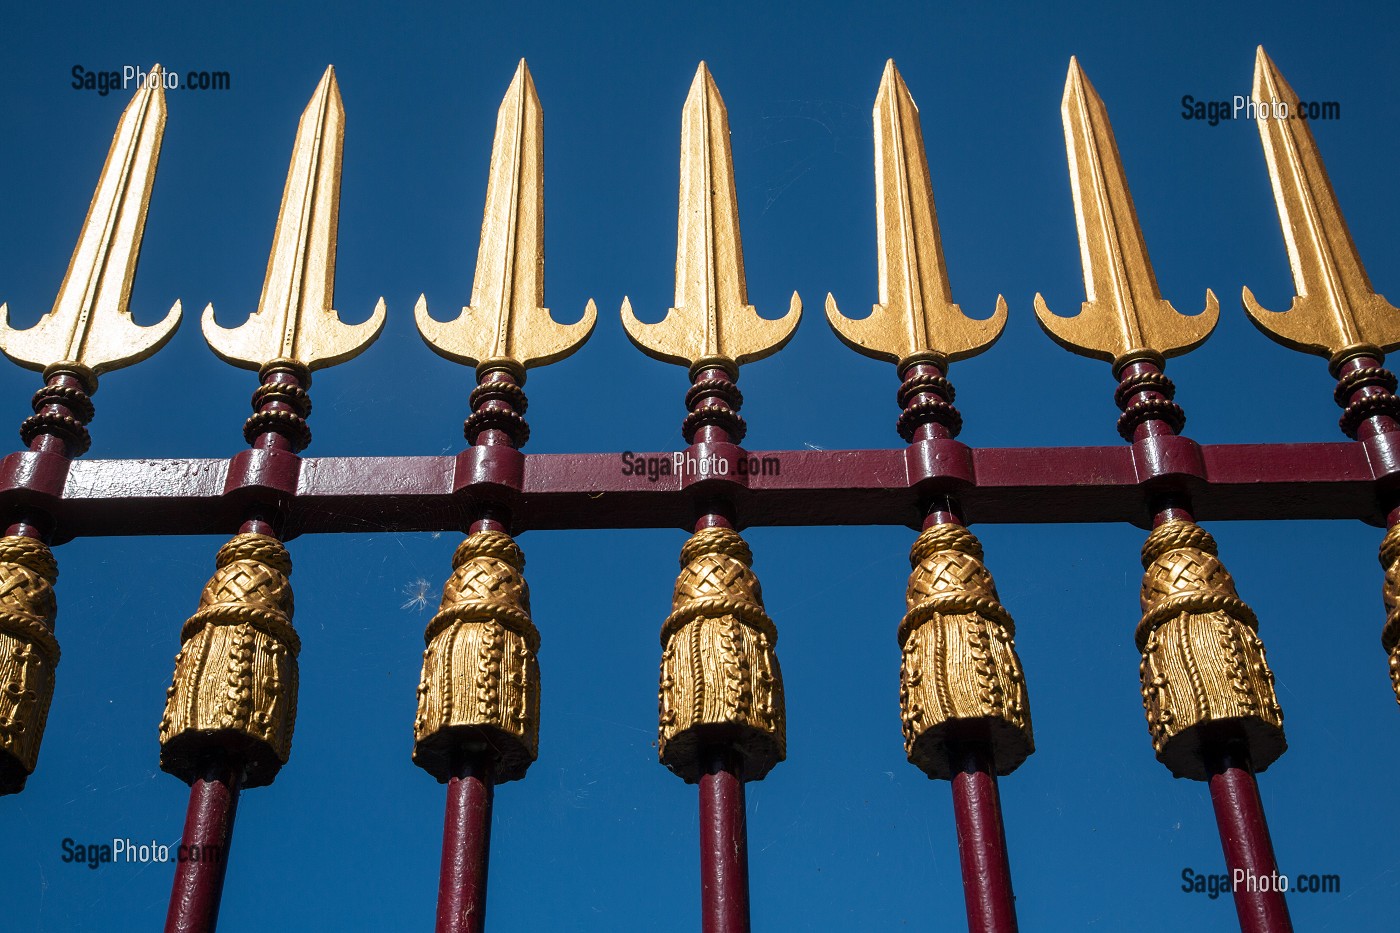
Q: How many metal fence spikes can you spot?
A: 7